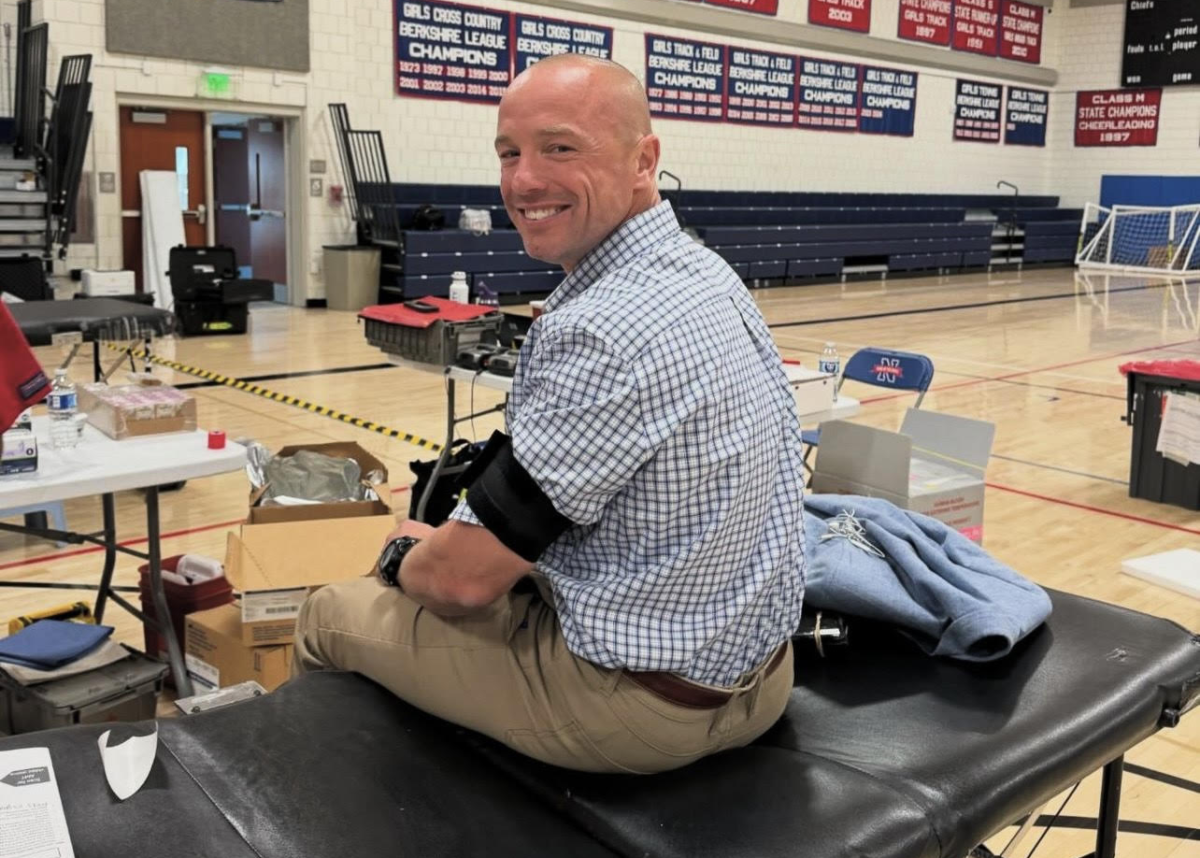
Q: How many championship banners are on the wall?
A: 14